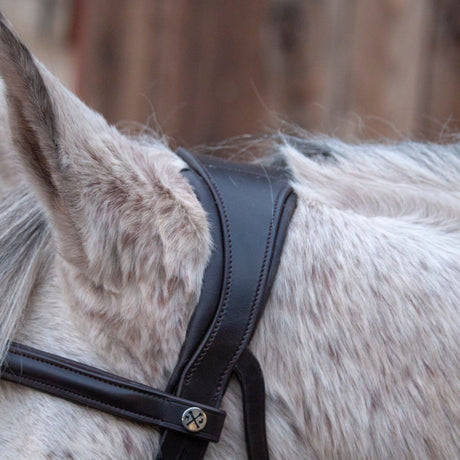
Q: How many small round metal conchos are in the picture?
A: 1